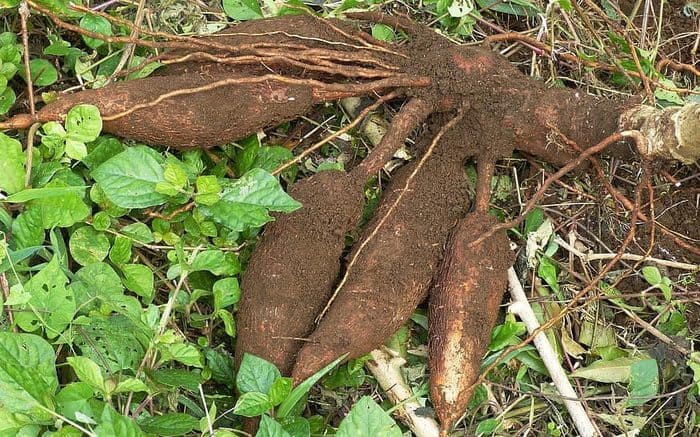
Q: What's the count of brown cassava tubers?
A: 5